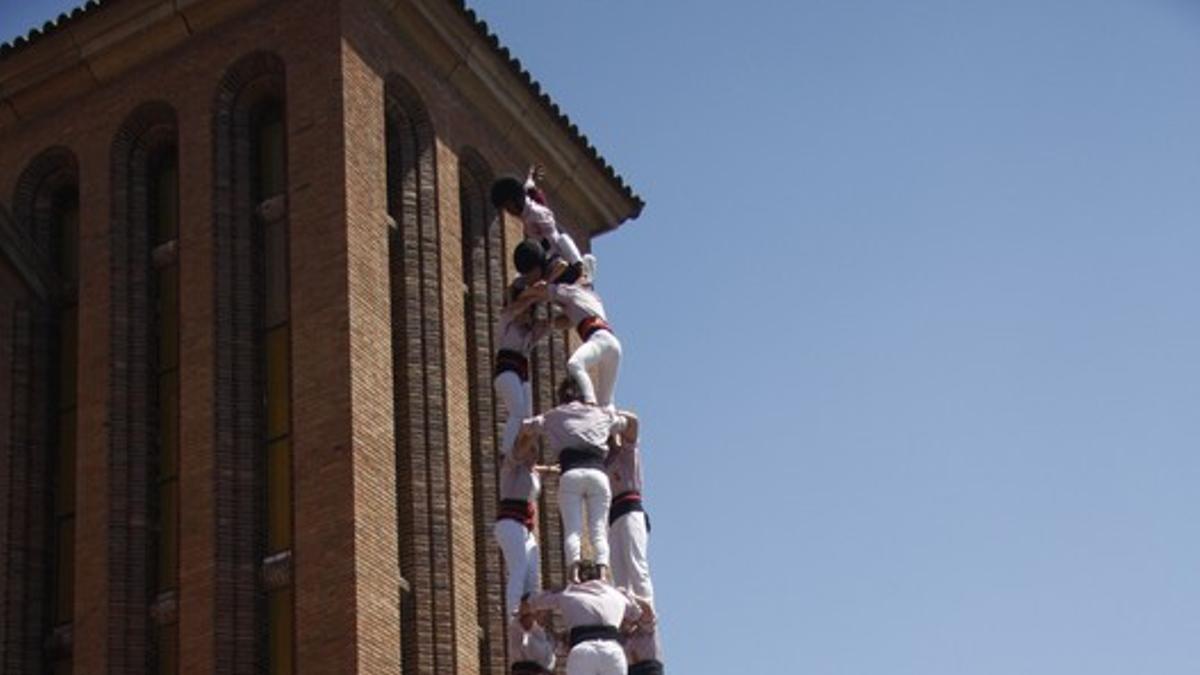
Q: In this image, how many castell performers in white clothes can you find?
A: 10